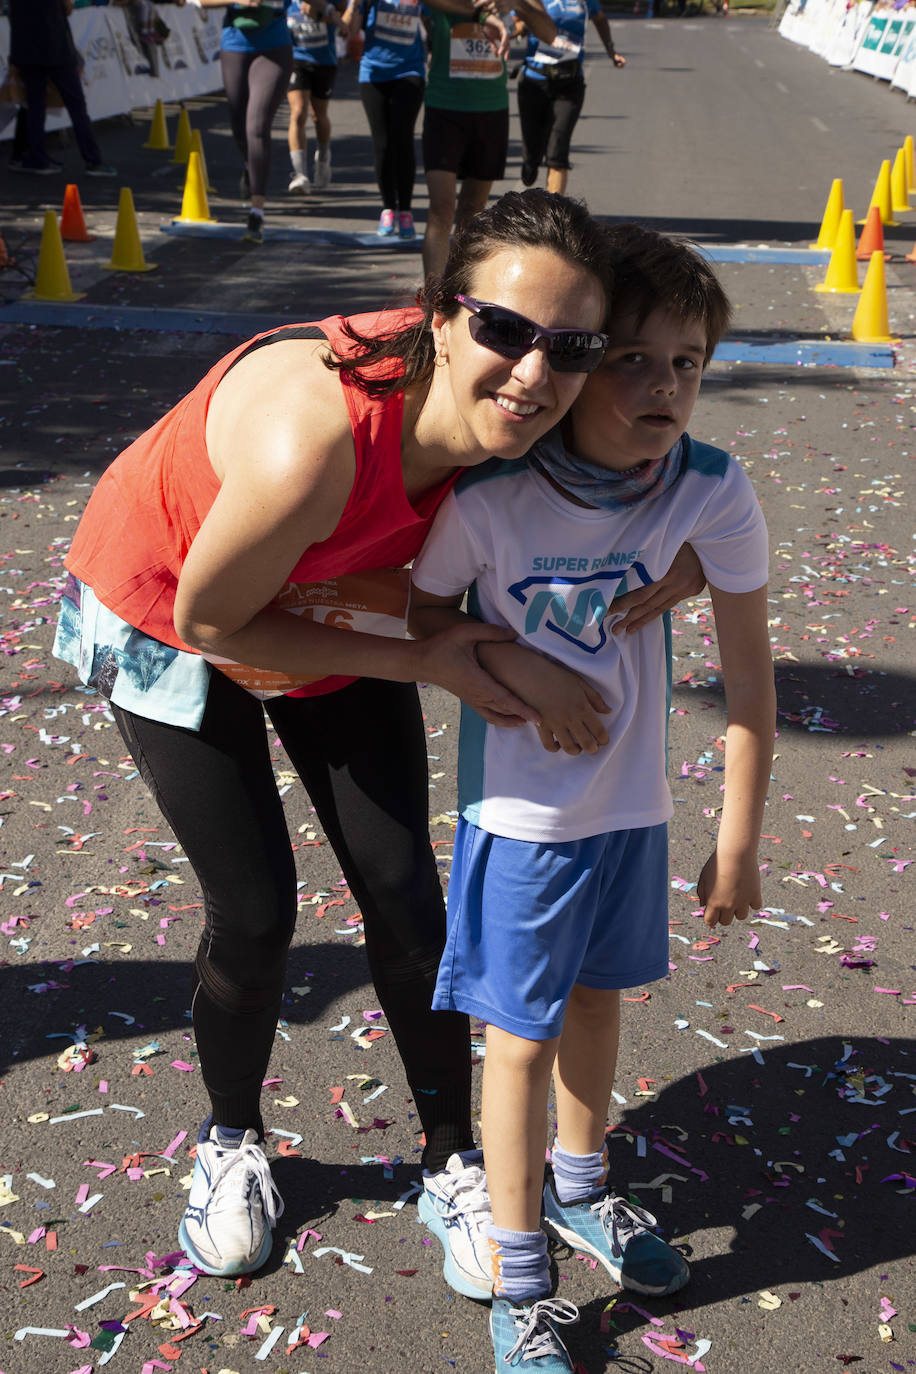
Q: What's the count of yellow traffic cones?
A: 12